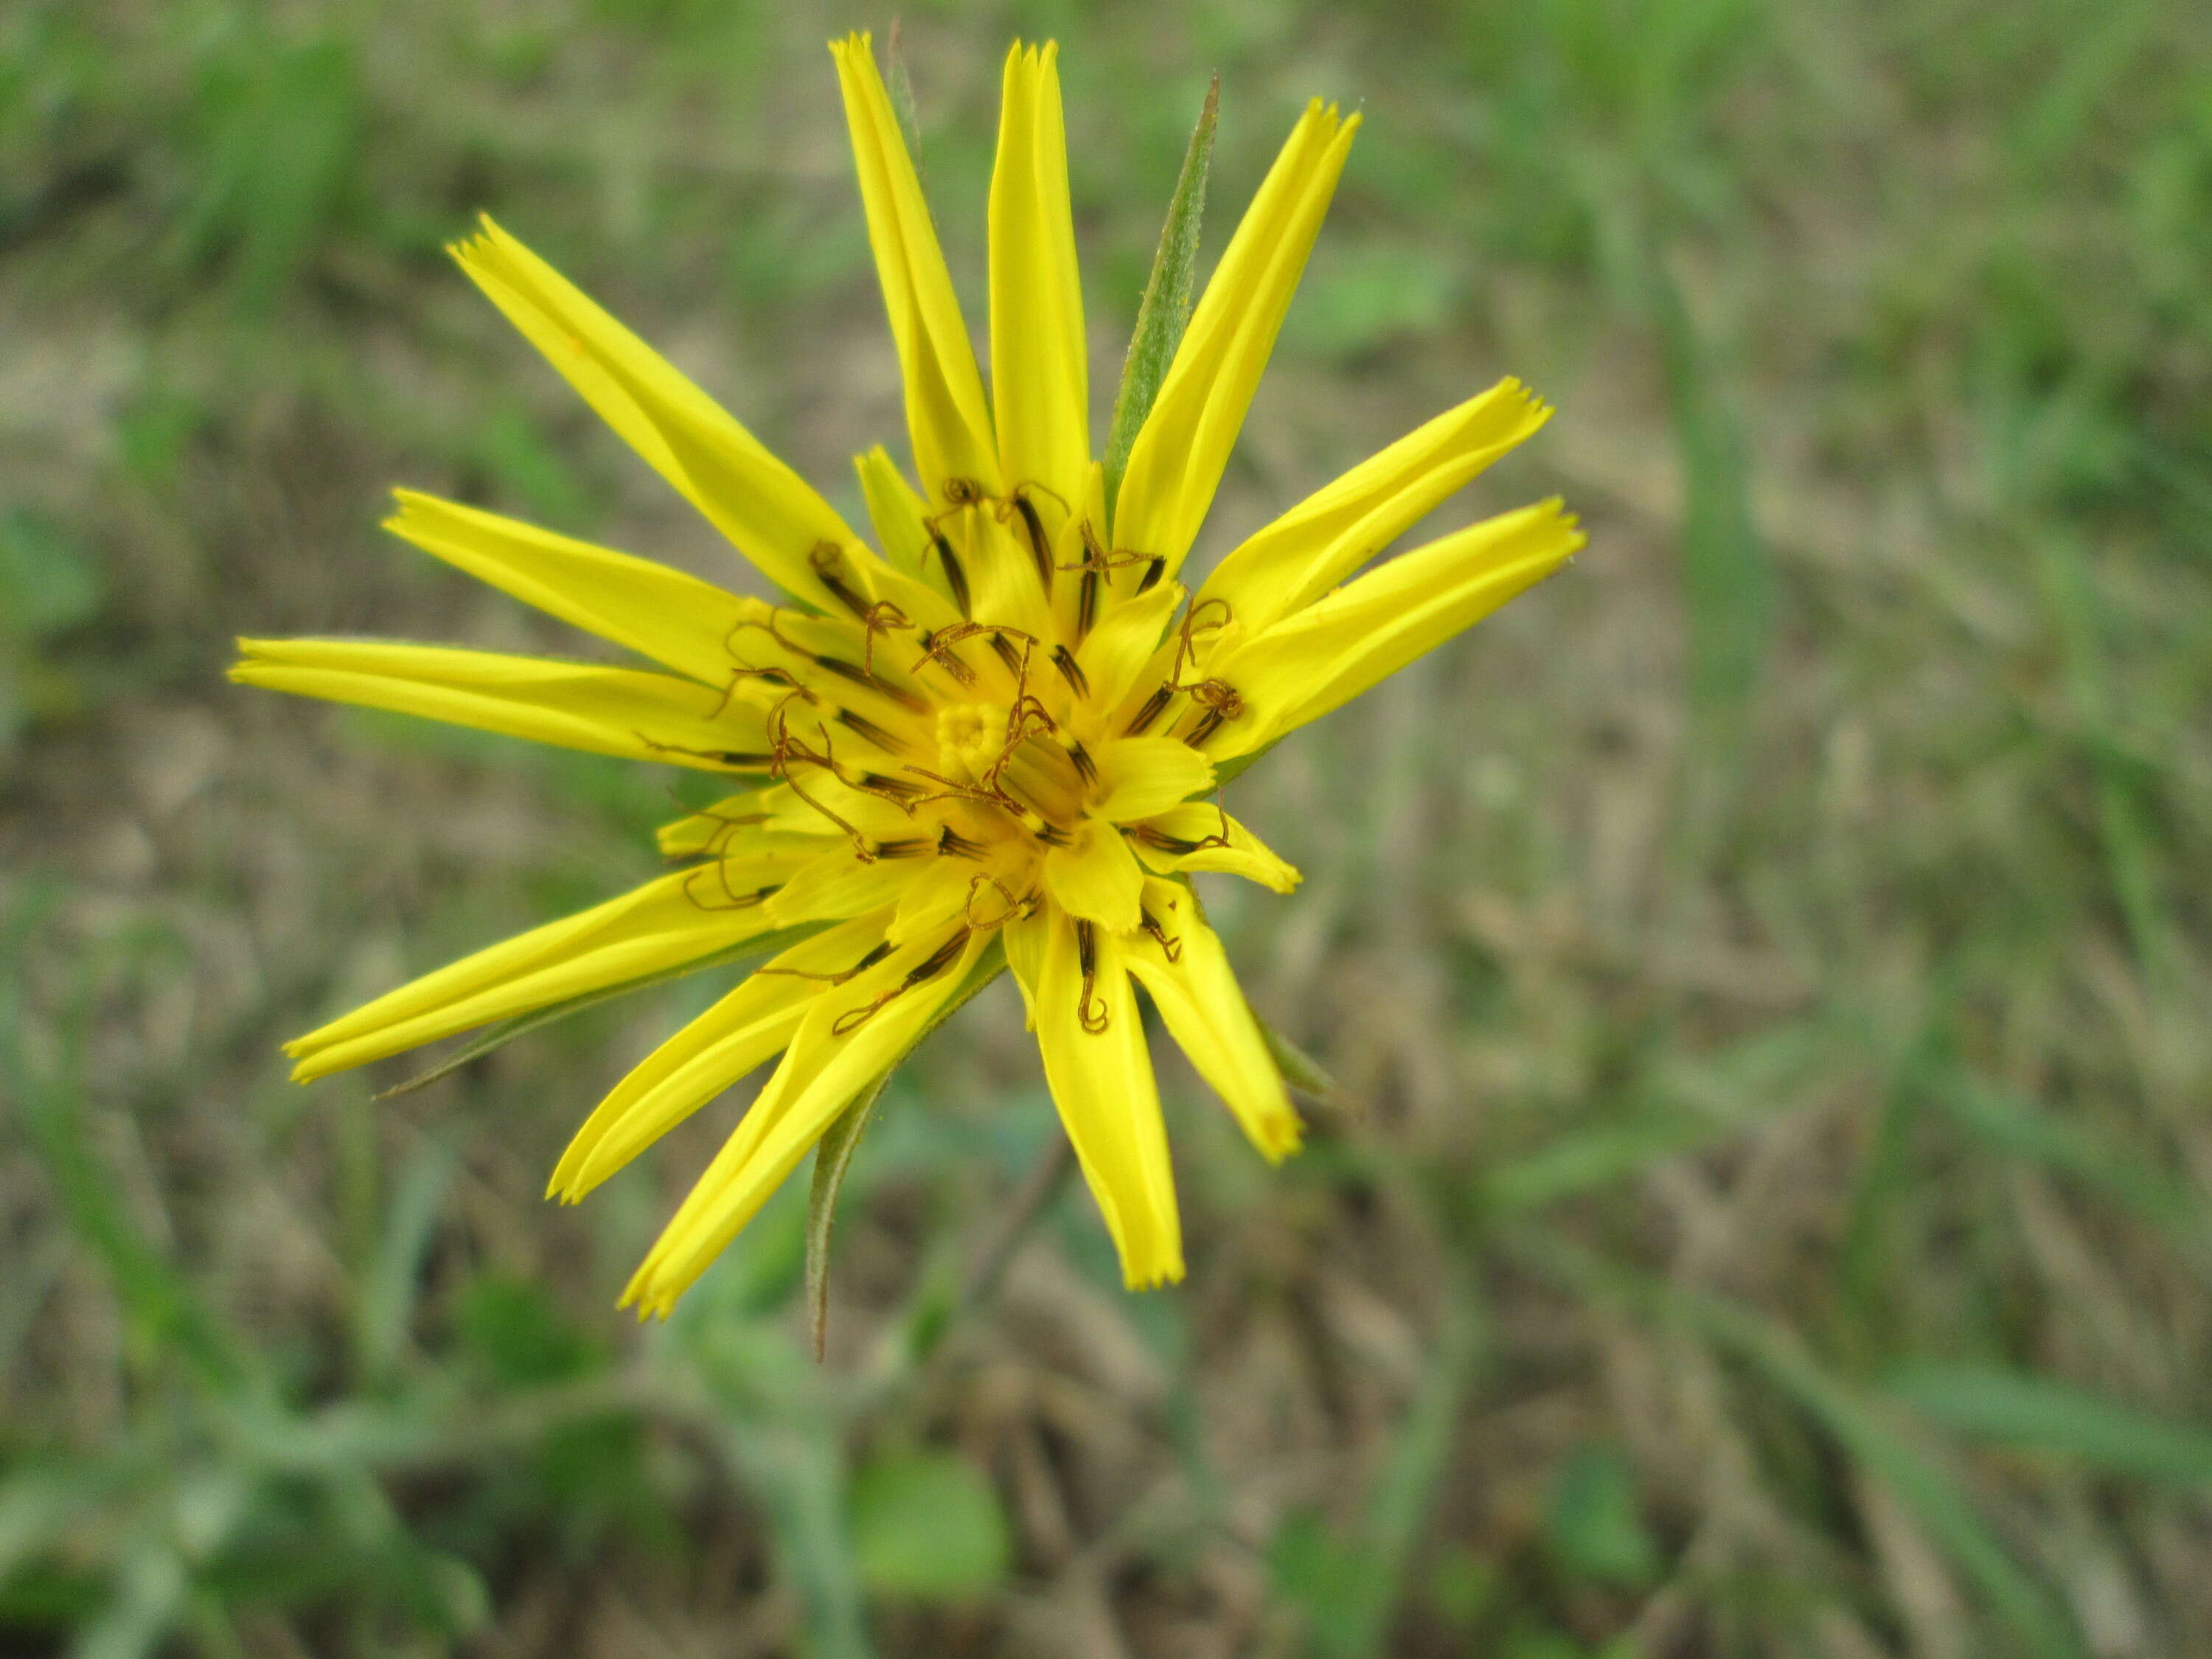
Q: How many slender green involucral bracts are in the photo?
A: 5